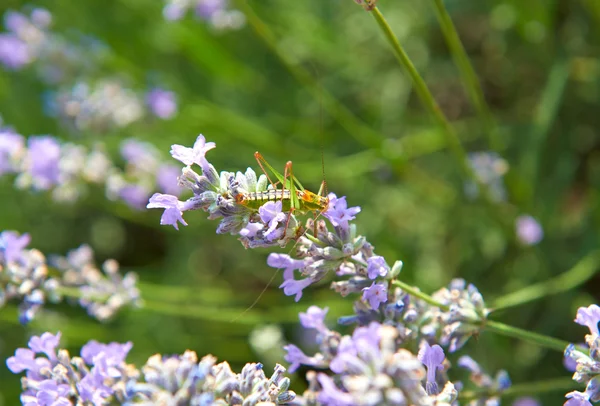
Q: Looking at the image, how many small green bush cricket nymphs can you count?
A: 1